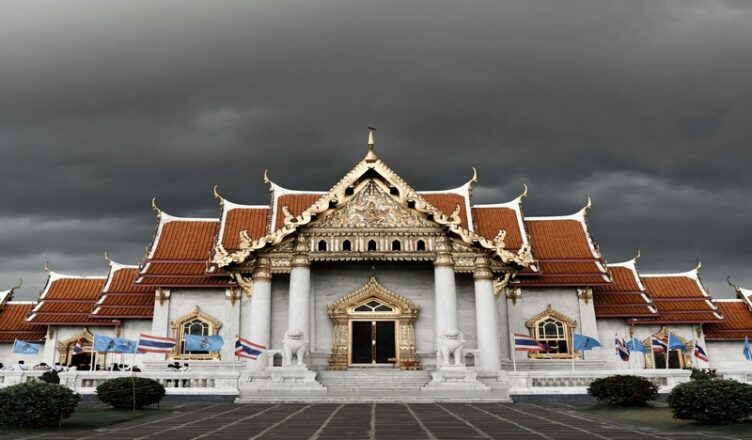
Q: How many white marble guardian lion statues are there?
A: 2